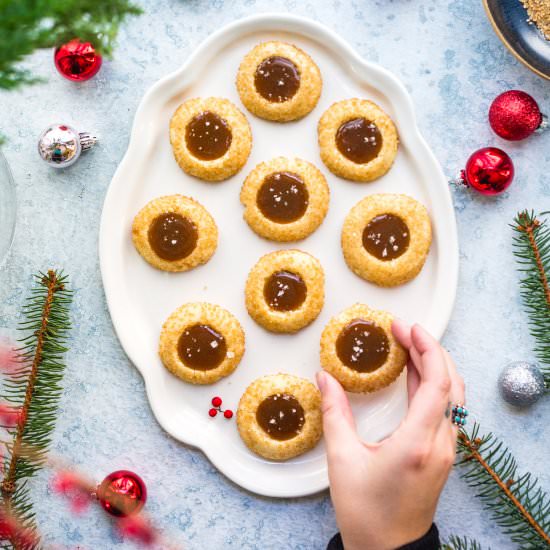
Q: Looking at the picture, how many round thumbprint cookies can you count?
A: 10